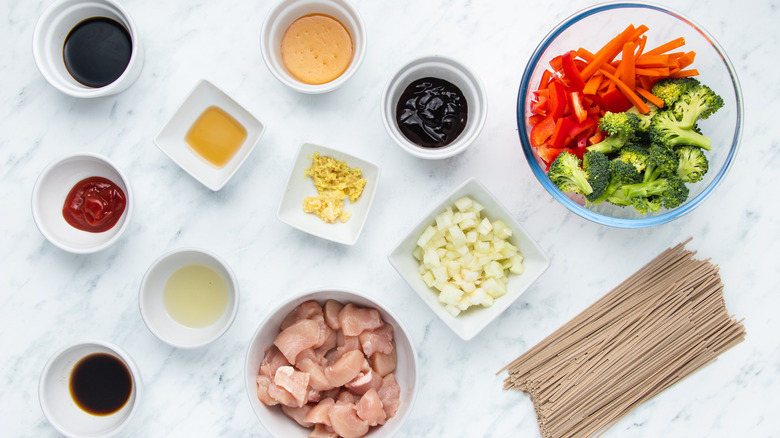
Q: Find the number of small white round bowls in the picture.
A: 6